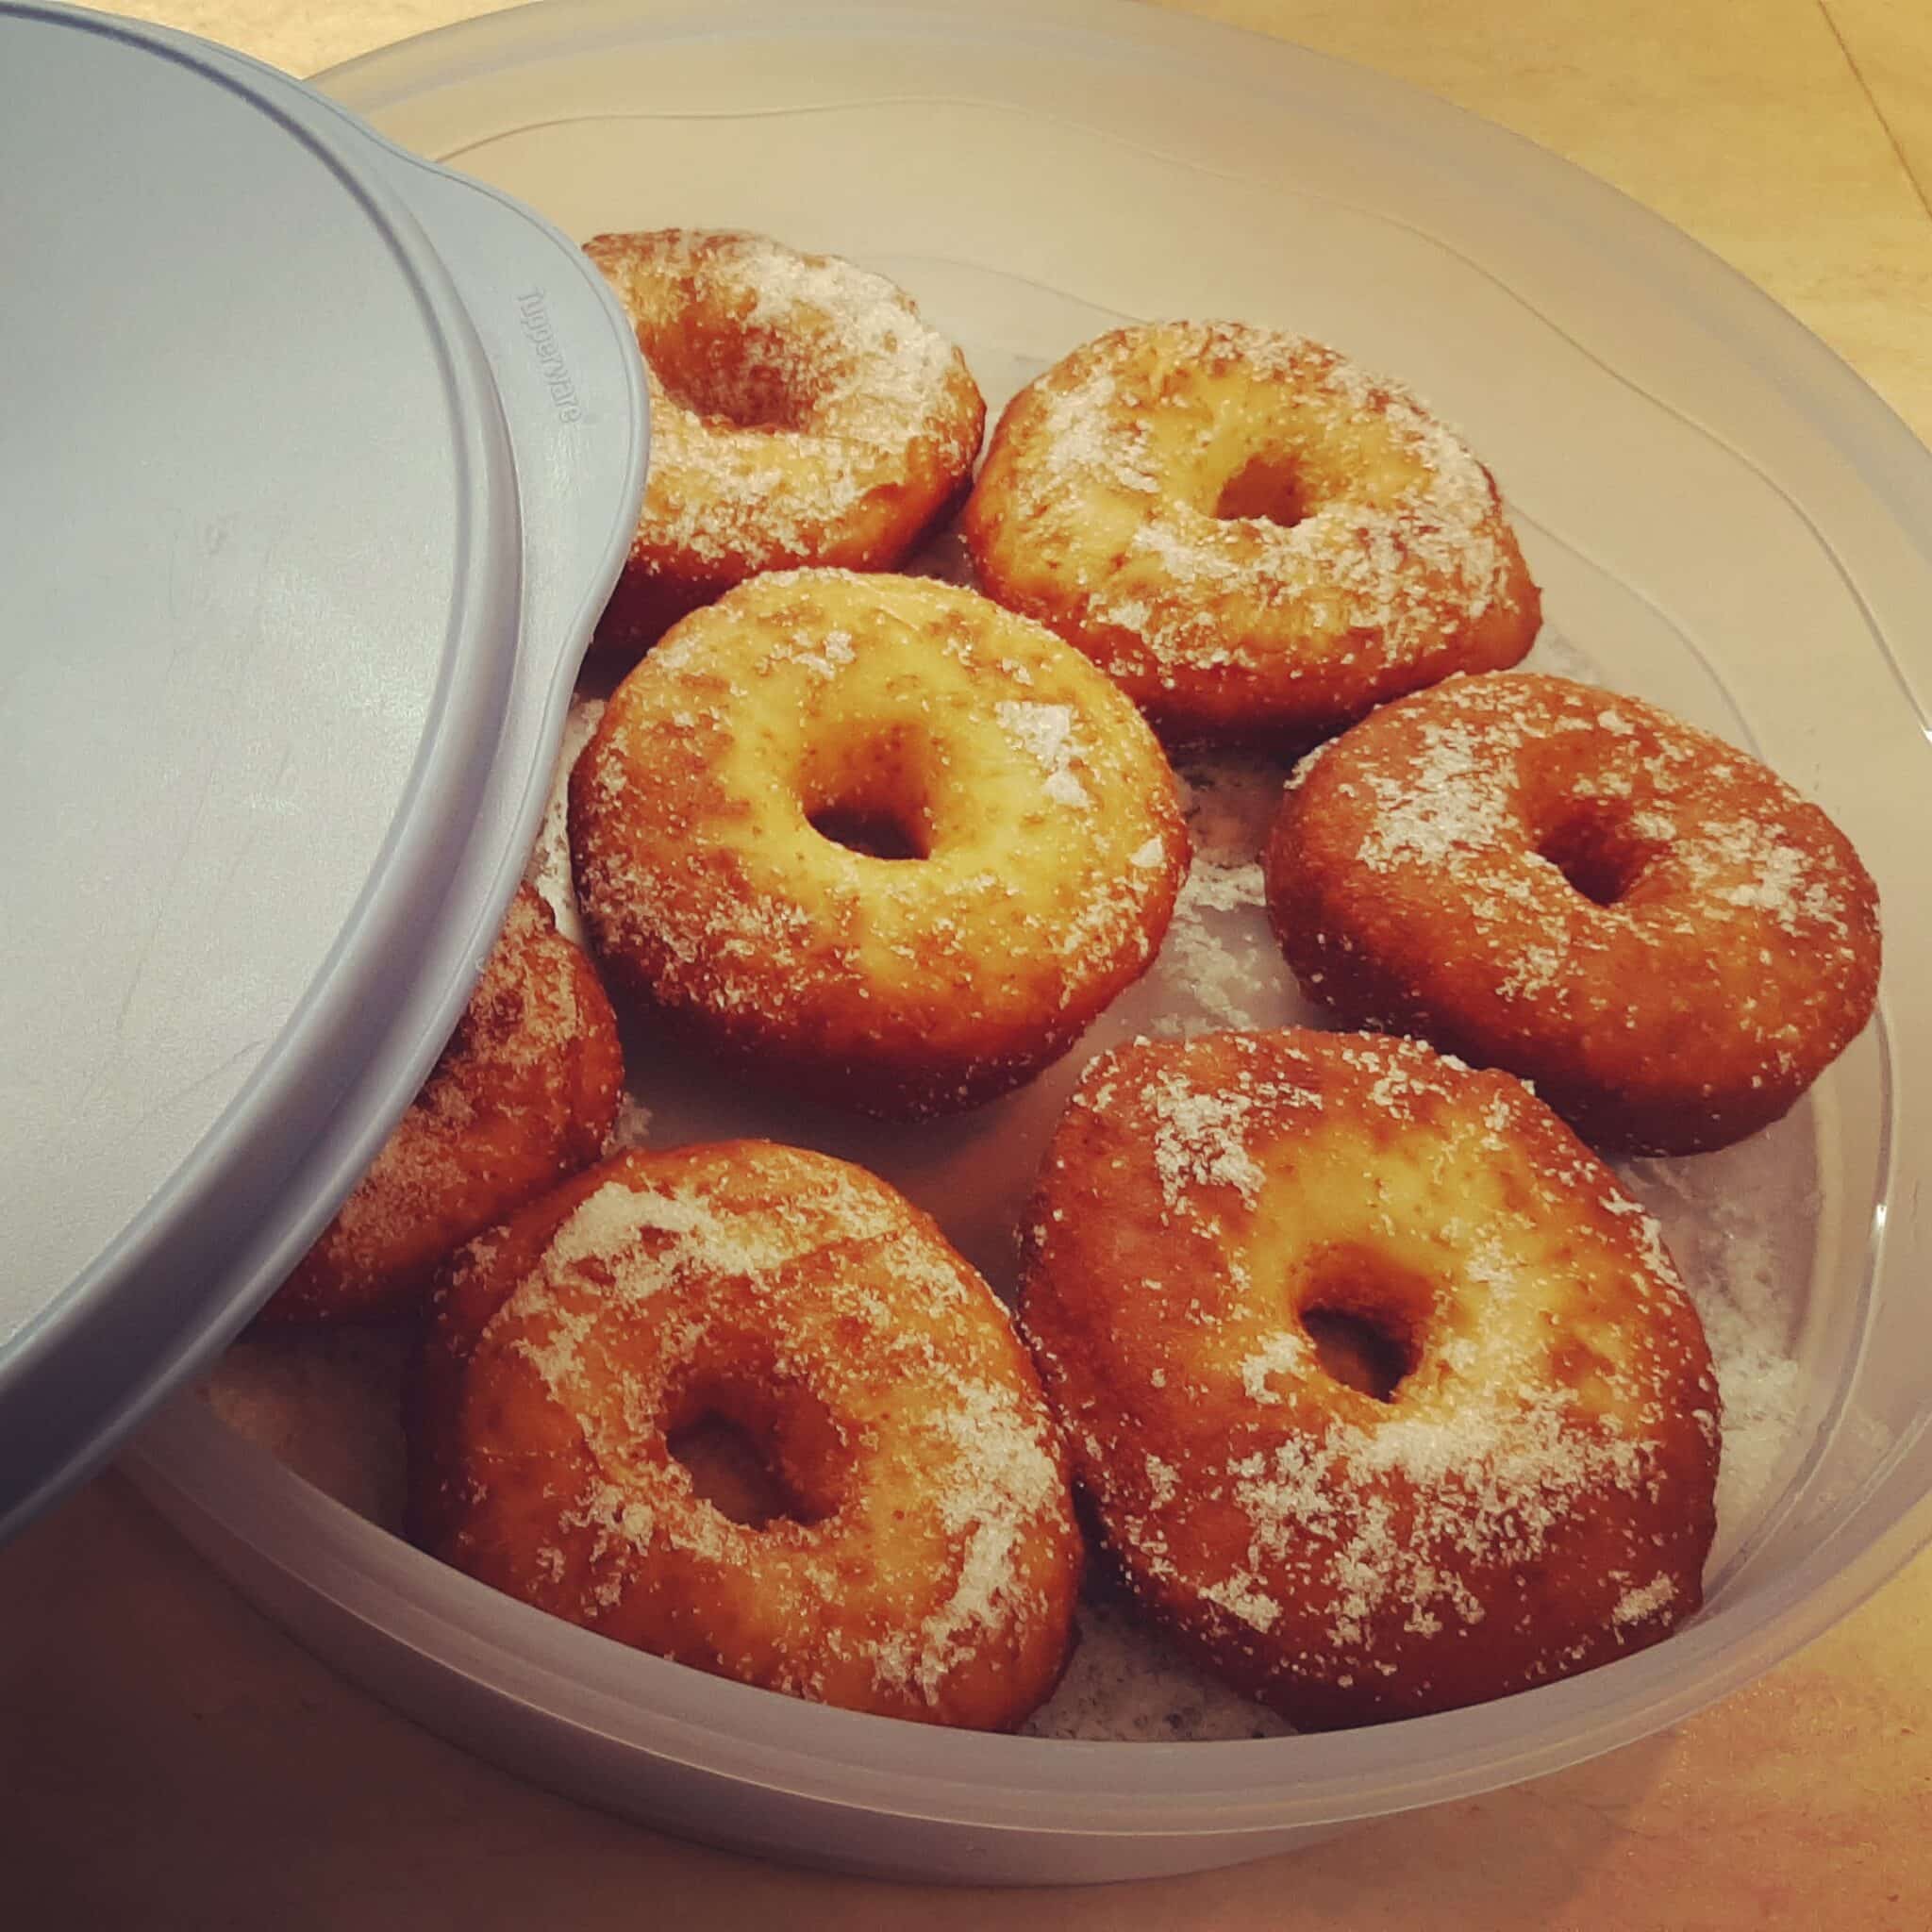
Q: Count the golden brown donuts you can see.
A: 7